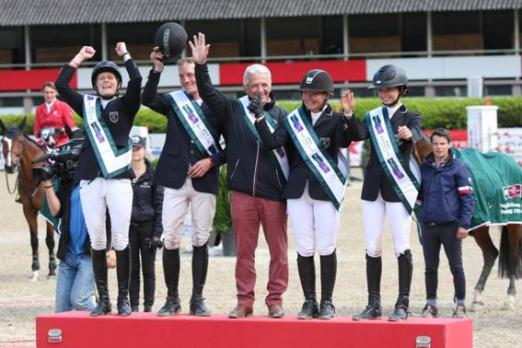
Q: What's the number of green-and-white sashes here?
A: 5